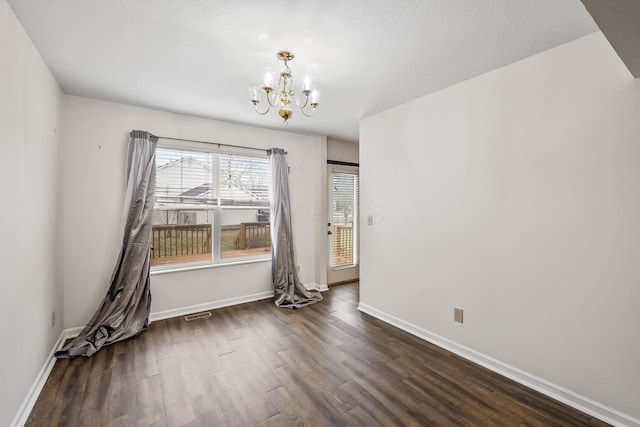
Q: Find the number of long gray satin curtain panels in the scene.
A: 2